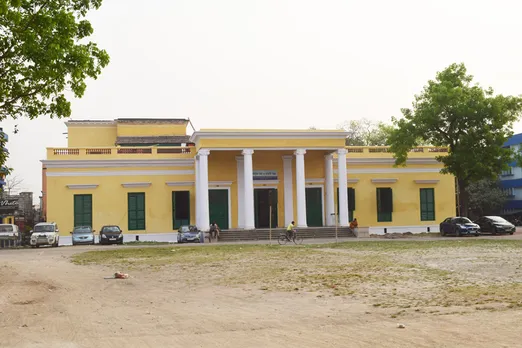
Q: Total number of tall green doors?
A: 3